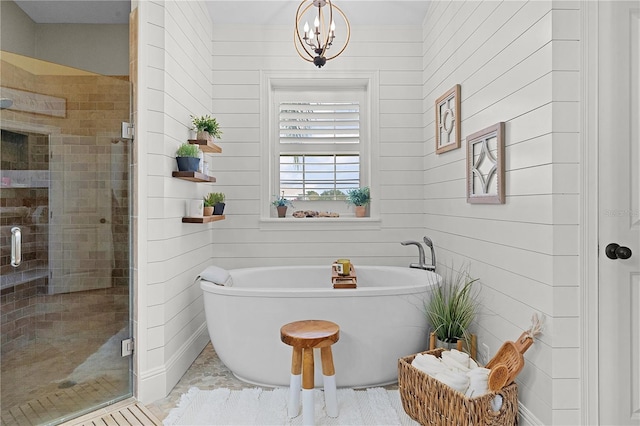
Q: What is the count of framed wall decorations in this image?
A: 2